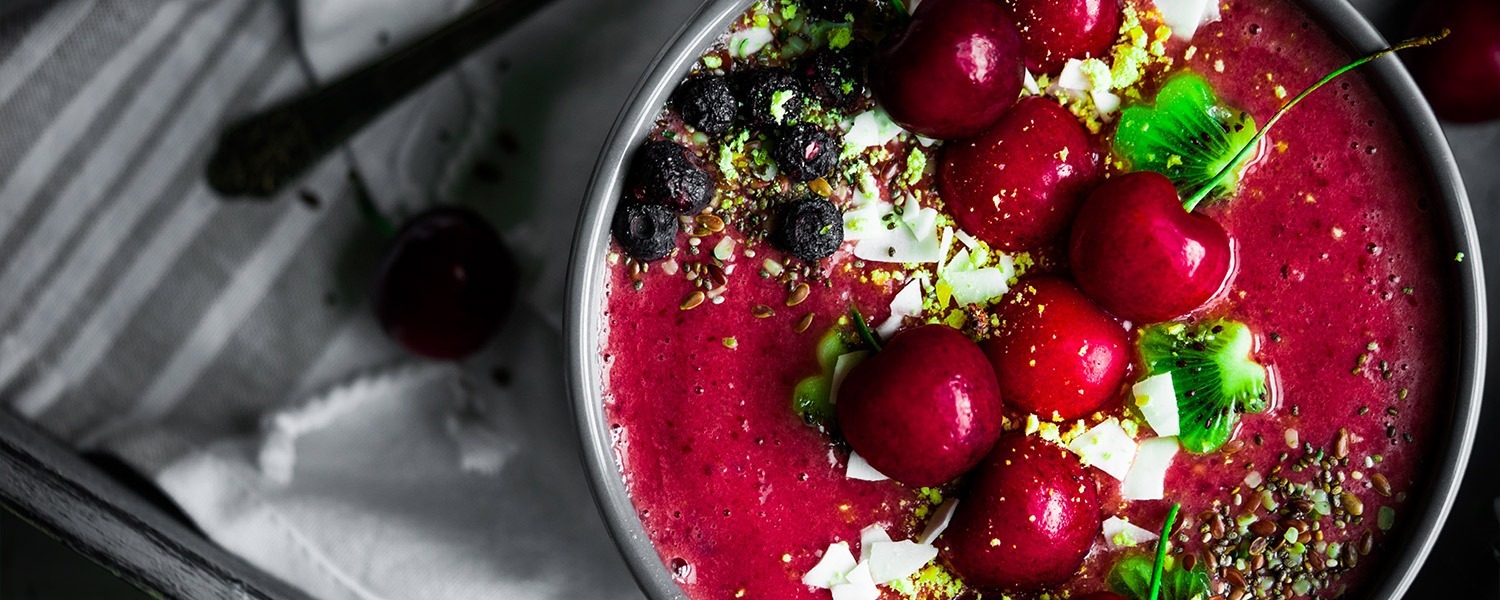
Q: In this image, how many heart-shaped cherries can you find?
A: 1